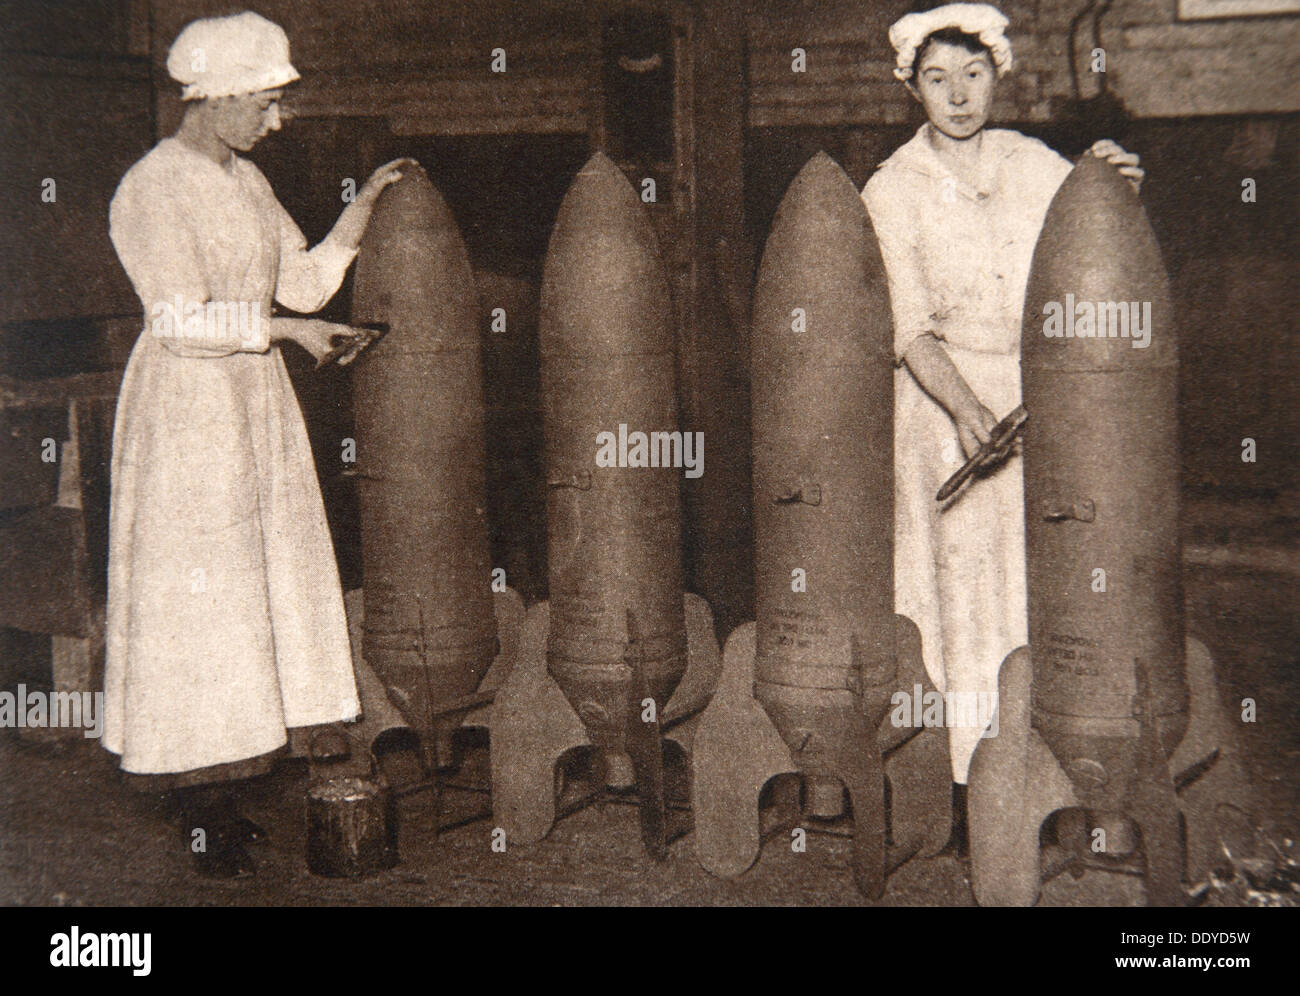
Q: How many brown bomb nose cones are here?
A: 4